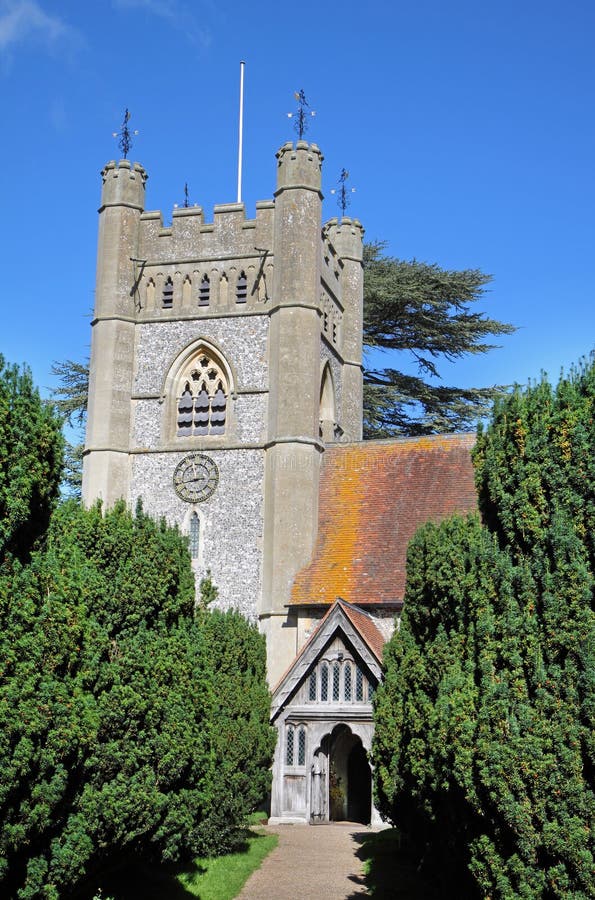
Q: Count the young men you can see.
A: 0